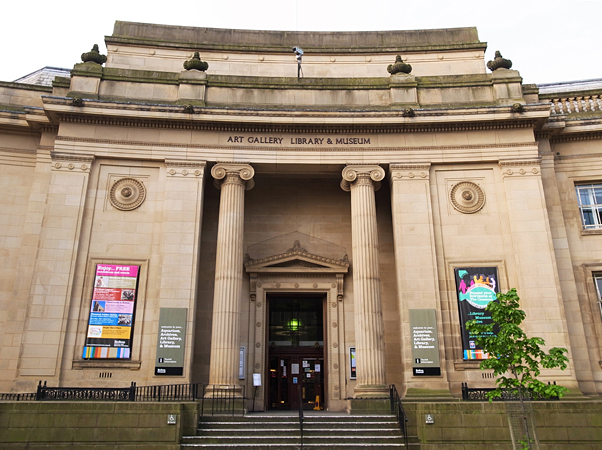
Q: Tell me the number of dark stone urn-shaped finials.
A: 4